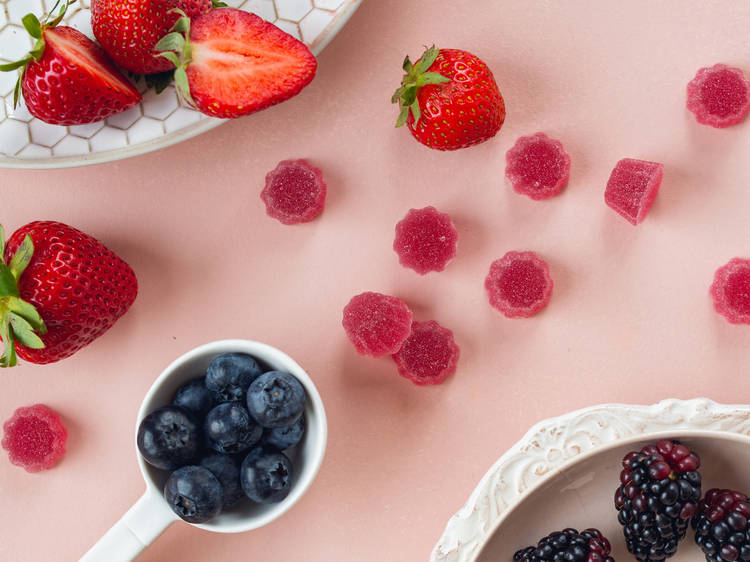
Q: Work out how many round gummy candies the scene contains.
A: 10